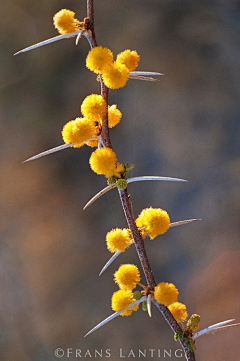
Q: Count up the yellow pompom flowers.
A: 14